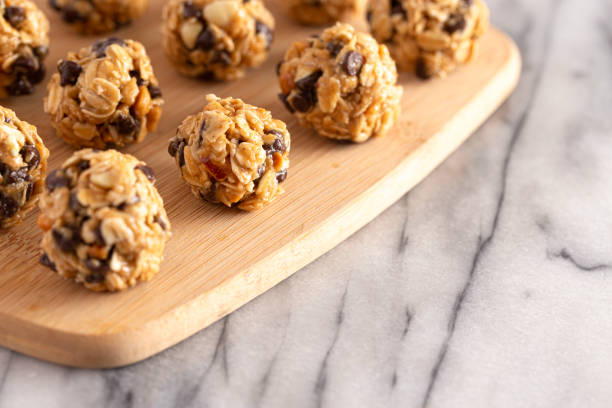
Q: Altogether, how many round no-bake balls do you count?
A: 10